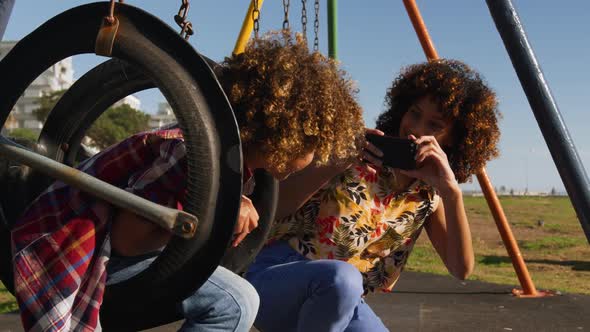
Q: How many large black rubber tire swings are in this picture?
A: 2